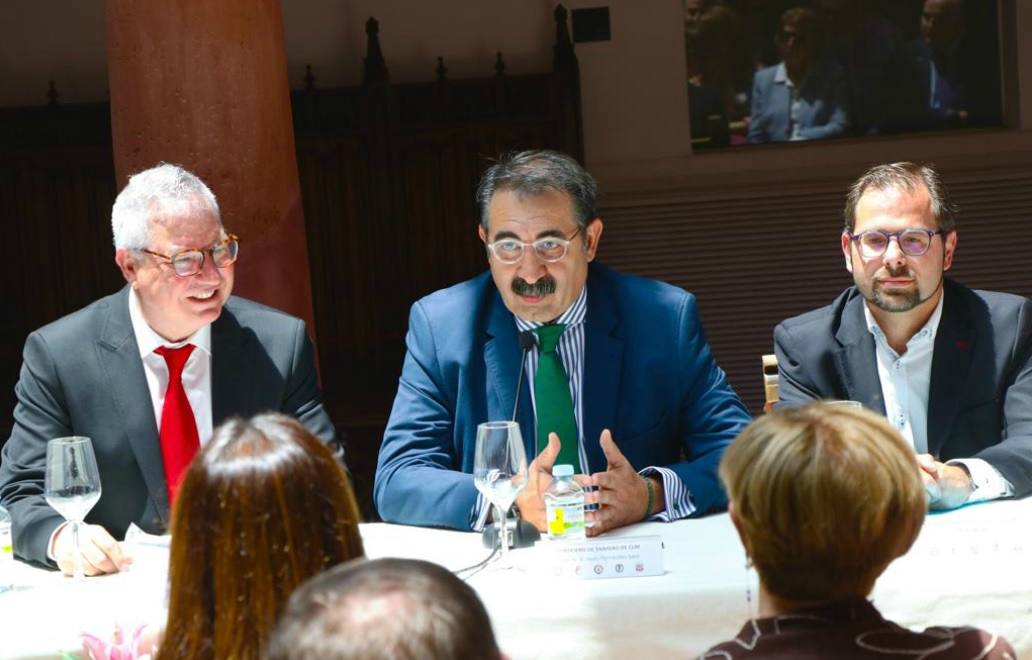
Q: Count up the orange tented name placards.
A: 0